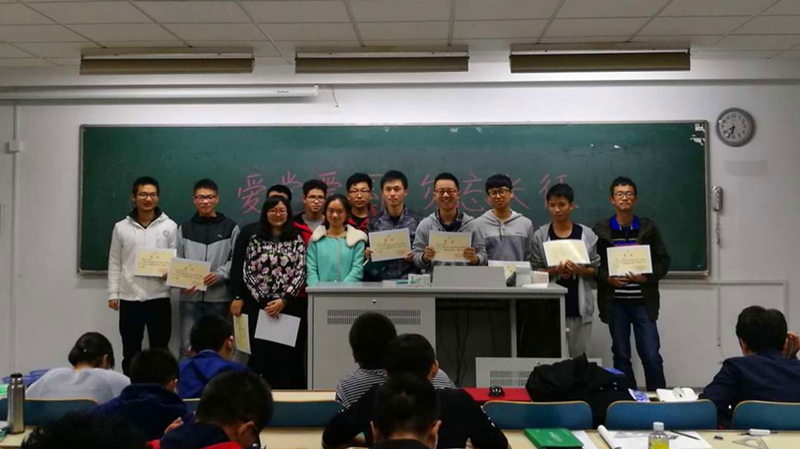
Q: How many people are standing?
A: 12